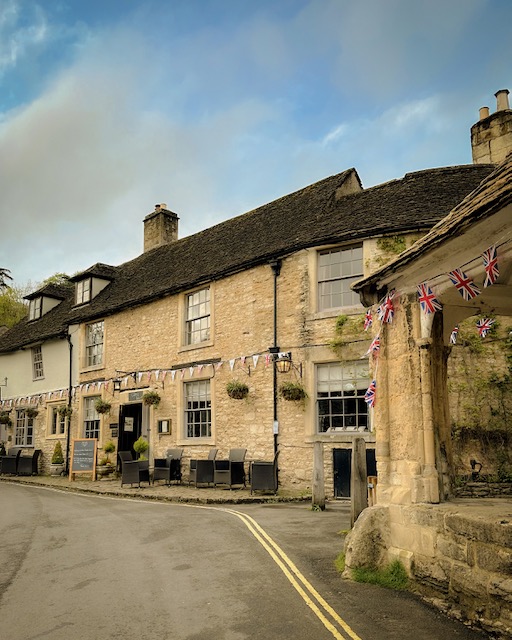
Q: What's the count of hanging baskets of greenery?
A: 7